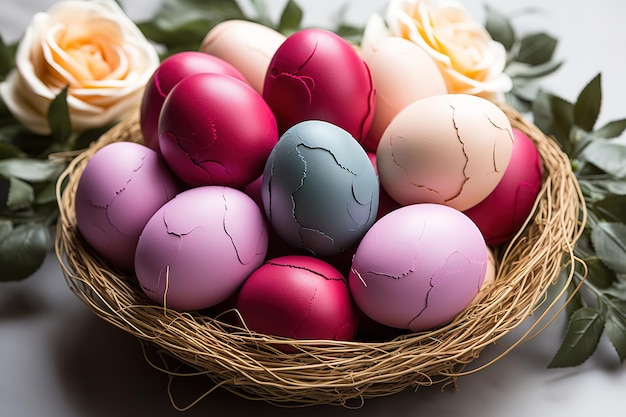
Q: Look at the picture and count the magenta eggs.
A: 5